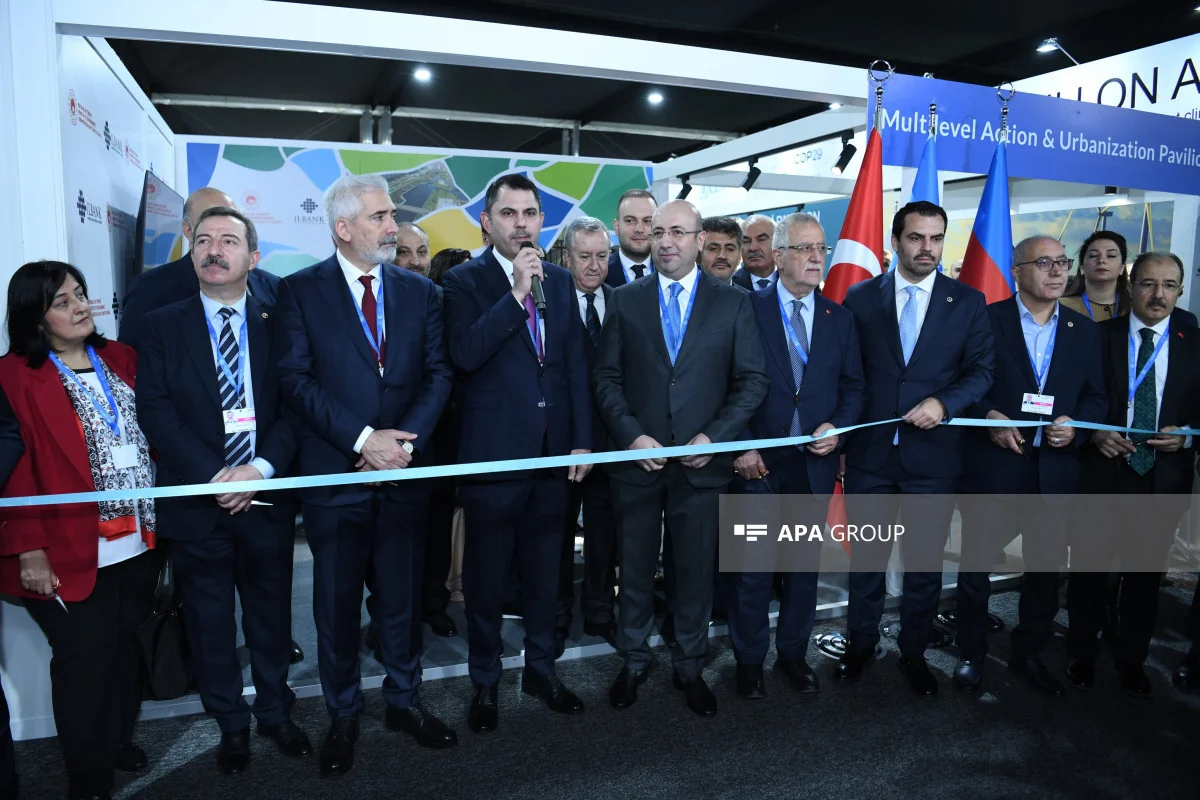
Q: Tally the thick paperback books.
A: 0